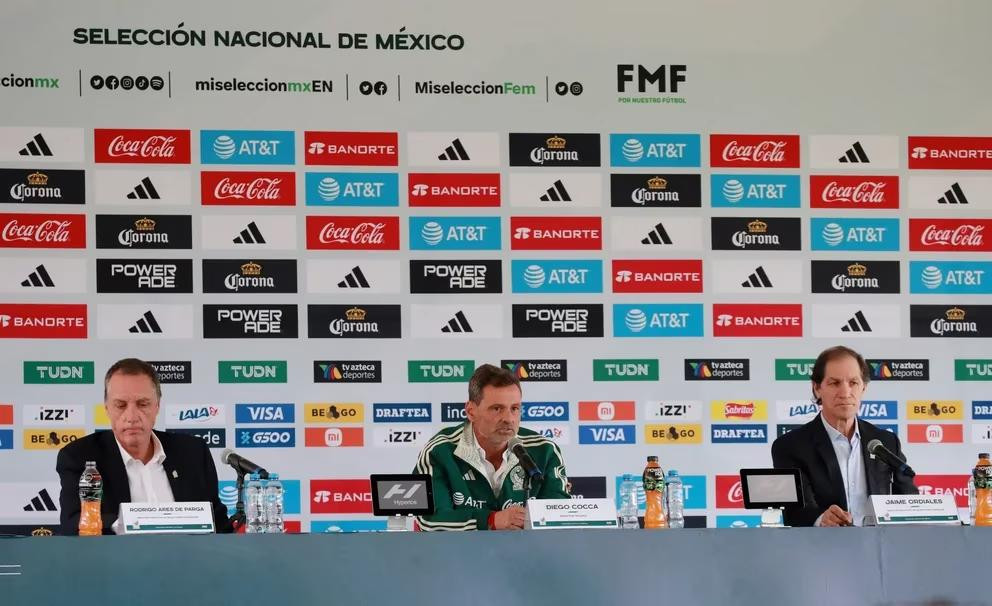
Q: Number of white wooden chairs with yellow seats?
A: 0